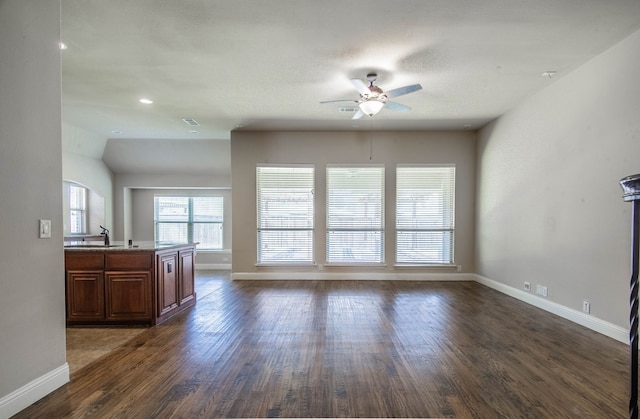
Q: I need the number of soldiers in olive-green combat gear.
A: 0